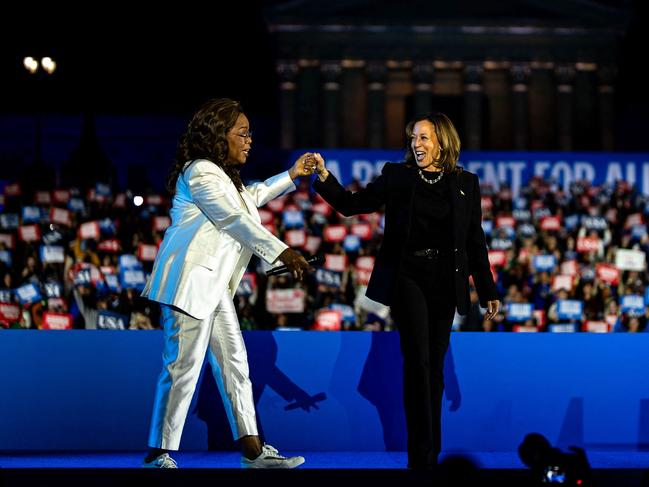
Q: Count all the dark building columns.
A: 8